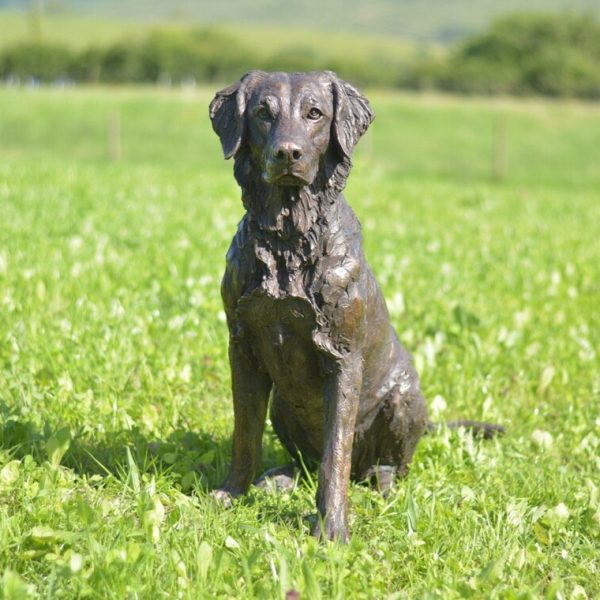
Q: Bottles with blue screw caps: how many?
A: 0